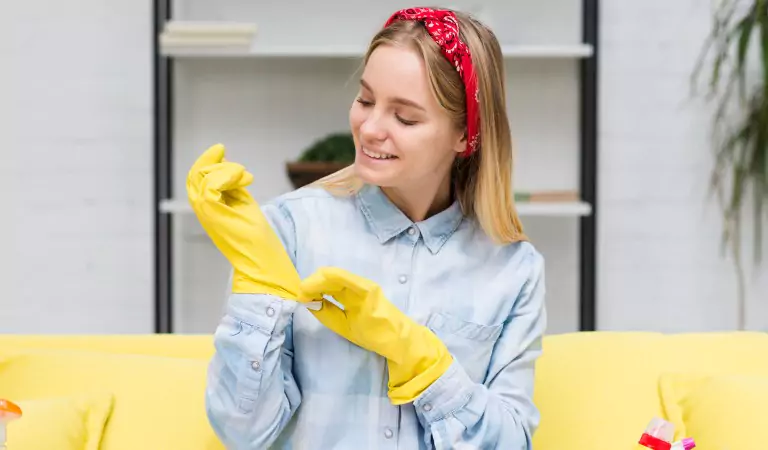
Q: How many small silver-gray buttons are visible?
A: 6